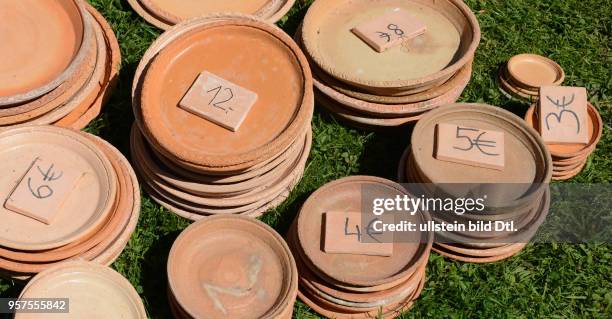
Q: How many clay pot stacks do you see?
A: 11